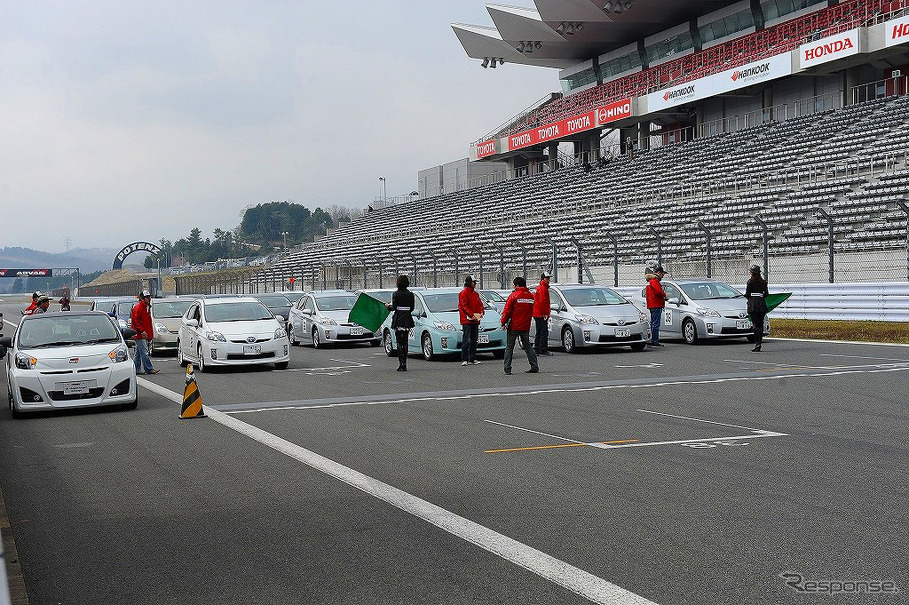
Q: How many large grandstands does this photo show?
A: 1